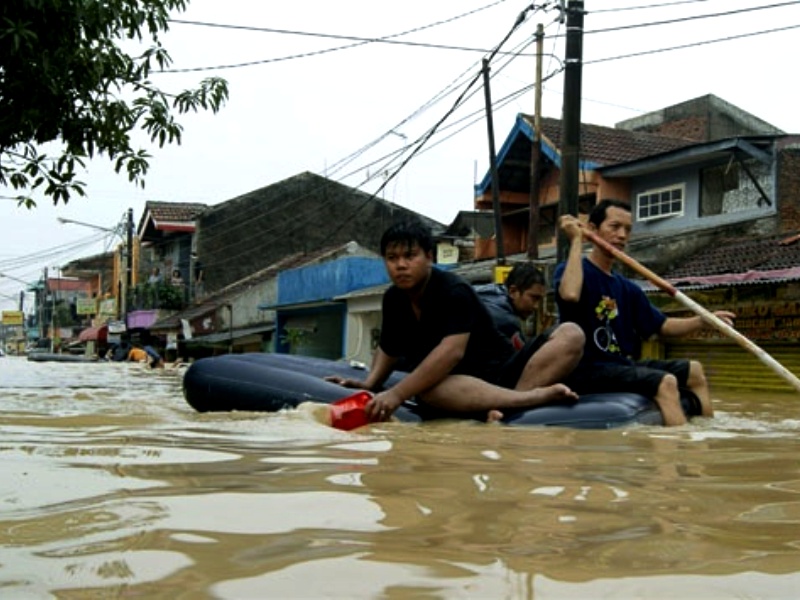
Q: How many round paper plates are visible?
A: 0